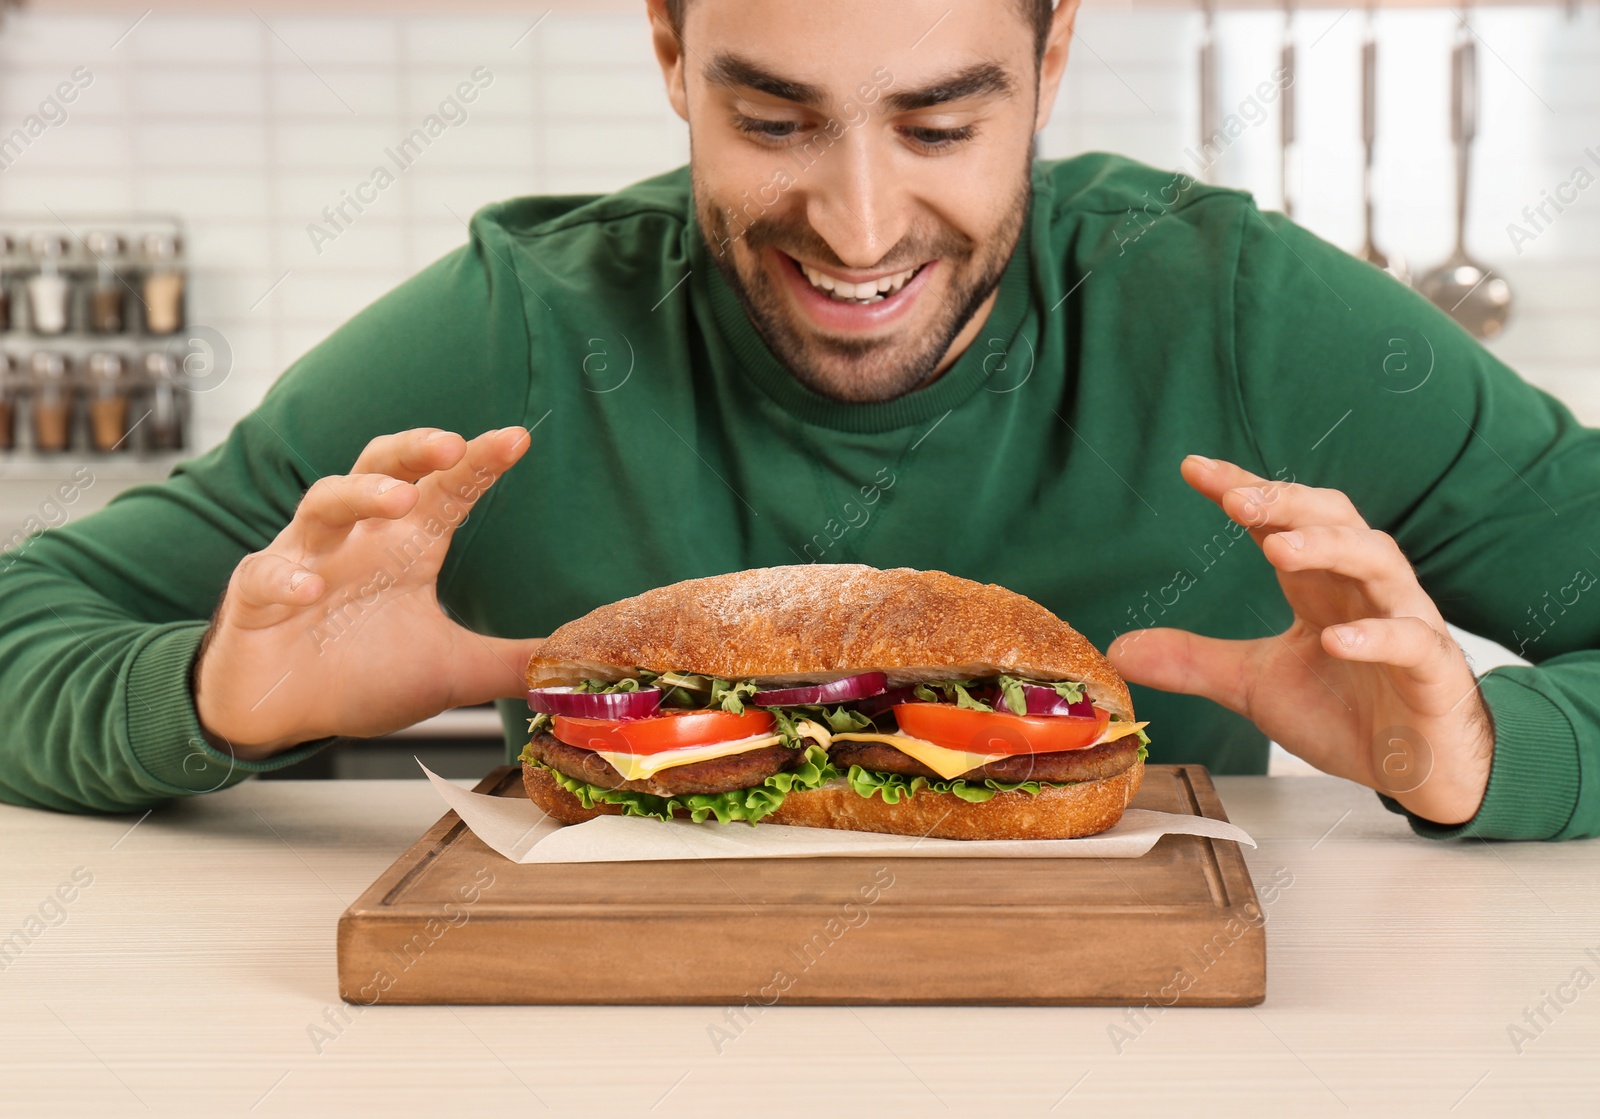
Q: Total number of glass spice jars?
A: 8